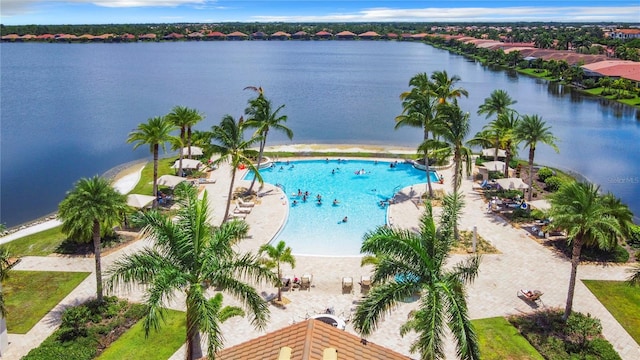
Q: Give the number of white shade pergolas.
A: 8